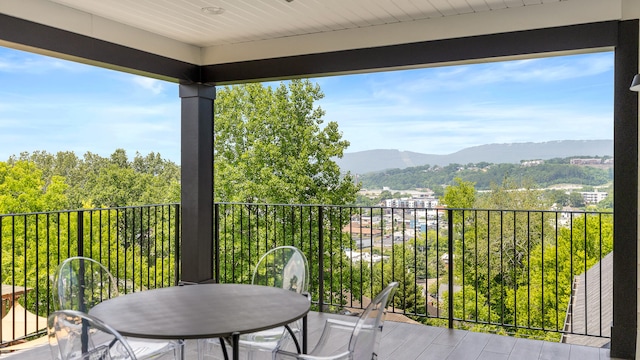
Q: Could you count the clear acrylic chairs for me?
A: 4